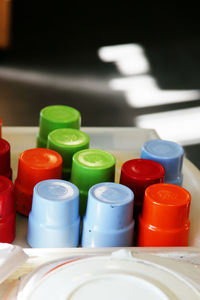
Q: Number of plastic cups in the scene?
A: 12